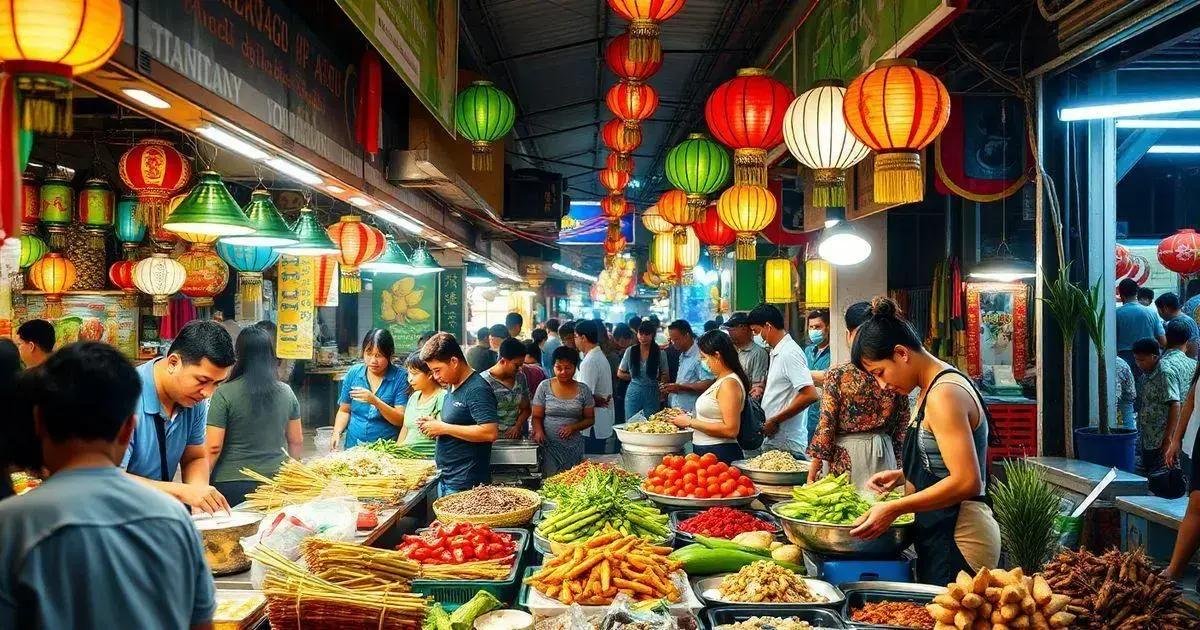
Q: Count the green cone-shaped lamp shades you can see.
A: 5